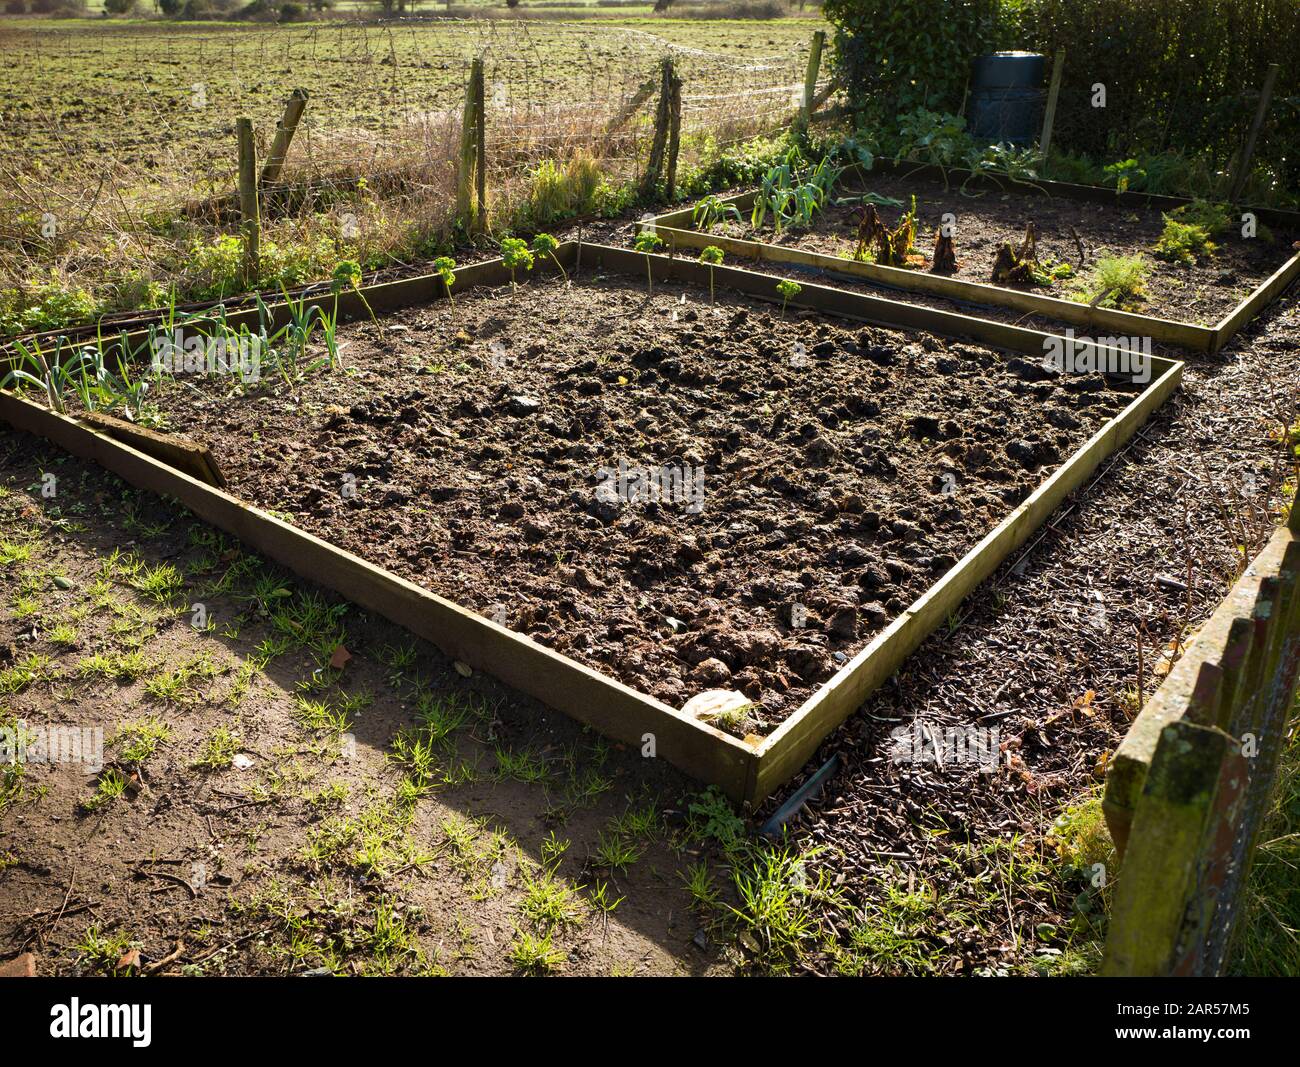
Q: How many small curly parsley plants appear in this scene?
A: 7